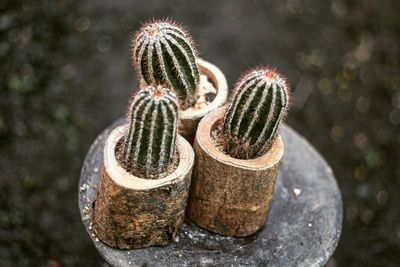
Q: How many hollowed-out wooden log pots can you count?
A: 3